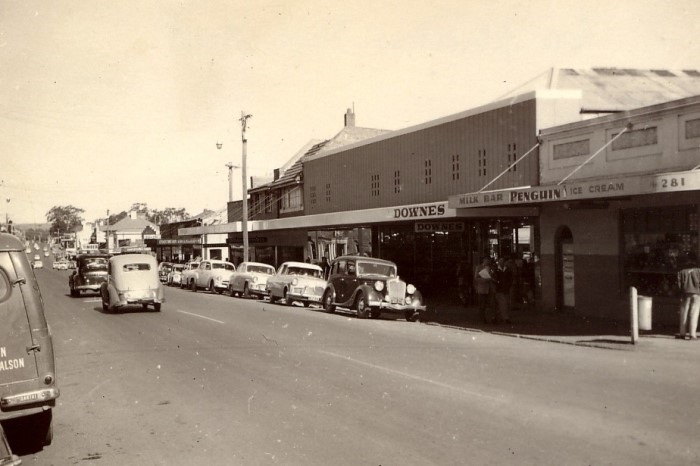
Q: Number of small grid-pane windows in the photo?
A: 8